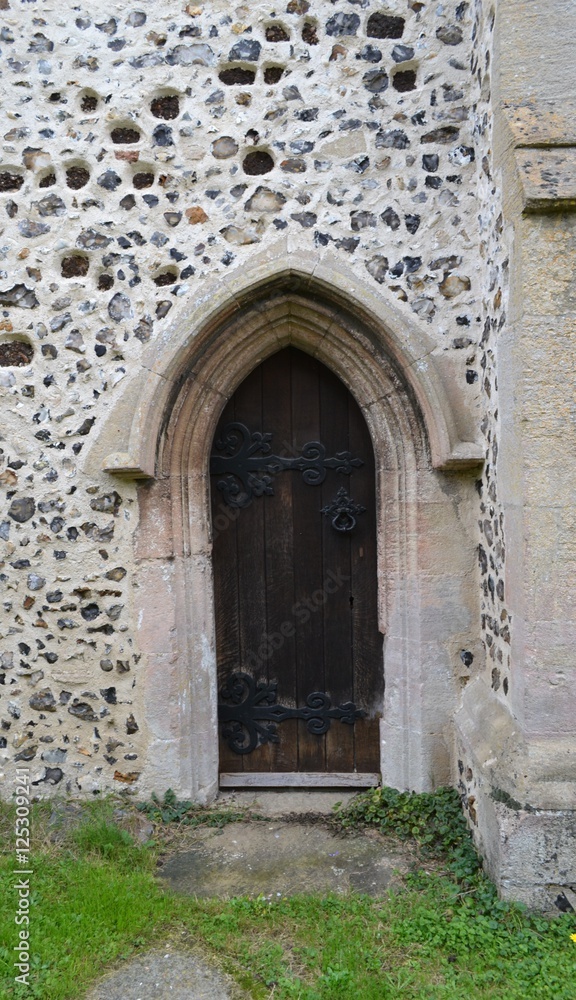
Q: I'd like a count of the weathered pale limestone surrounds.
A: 1